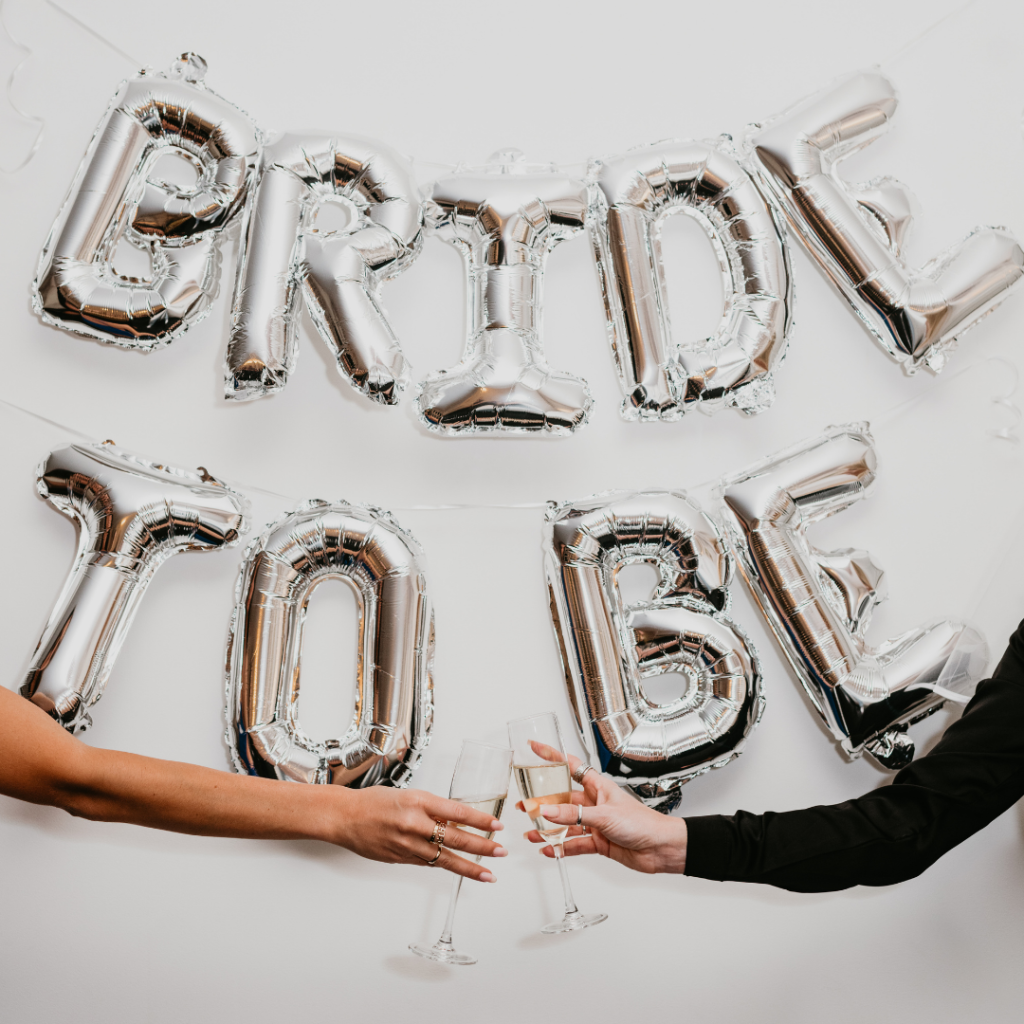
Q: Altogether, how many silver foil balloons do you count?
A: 9